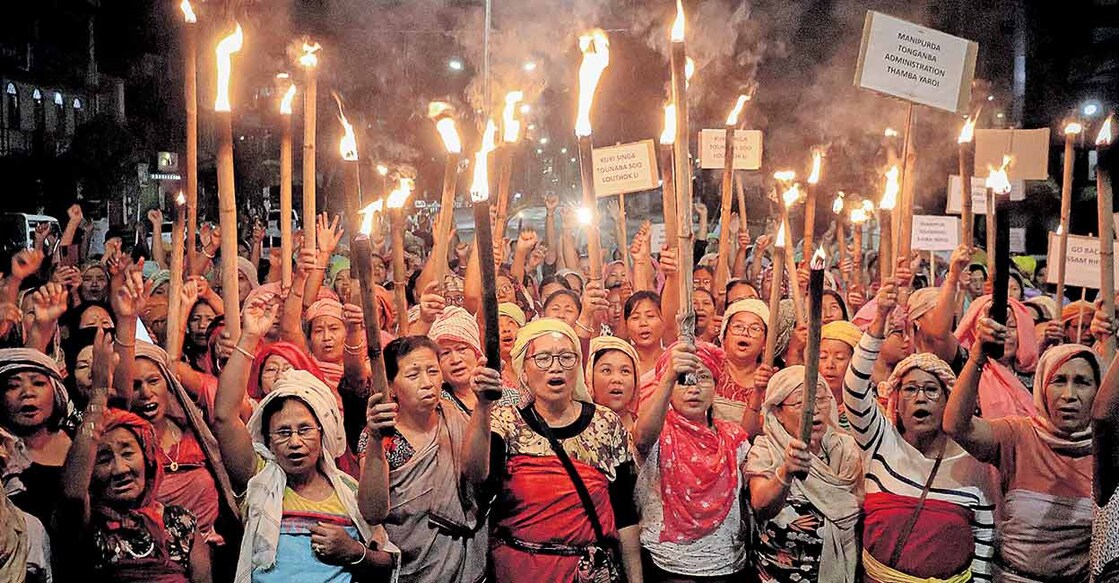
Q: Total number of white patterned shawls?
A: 1